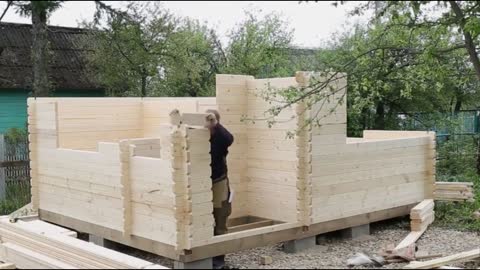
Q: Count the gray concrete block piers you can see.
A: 4